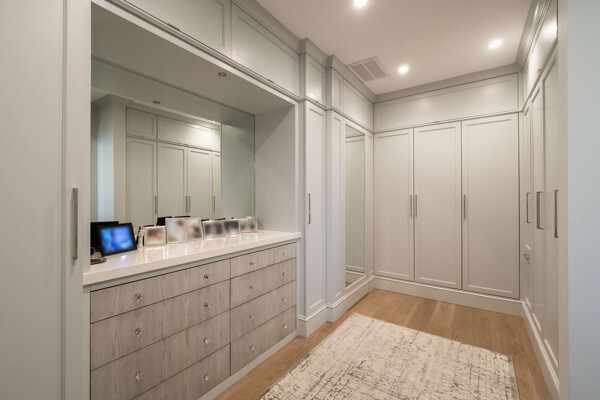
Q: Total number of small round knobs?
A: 15